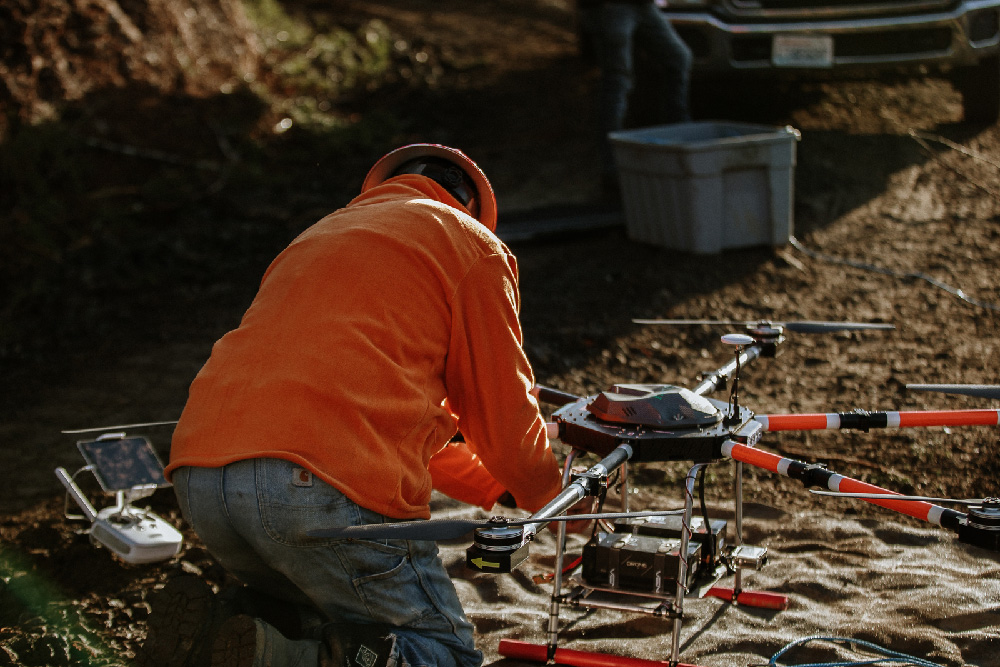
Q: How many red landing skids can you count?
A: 2